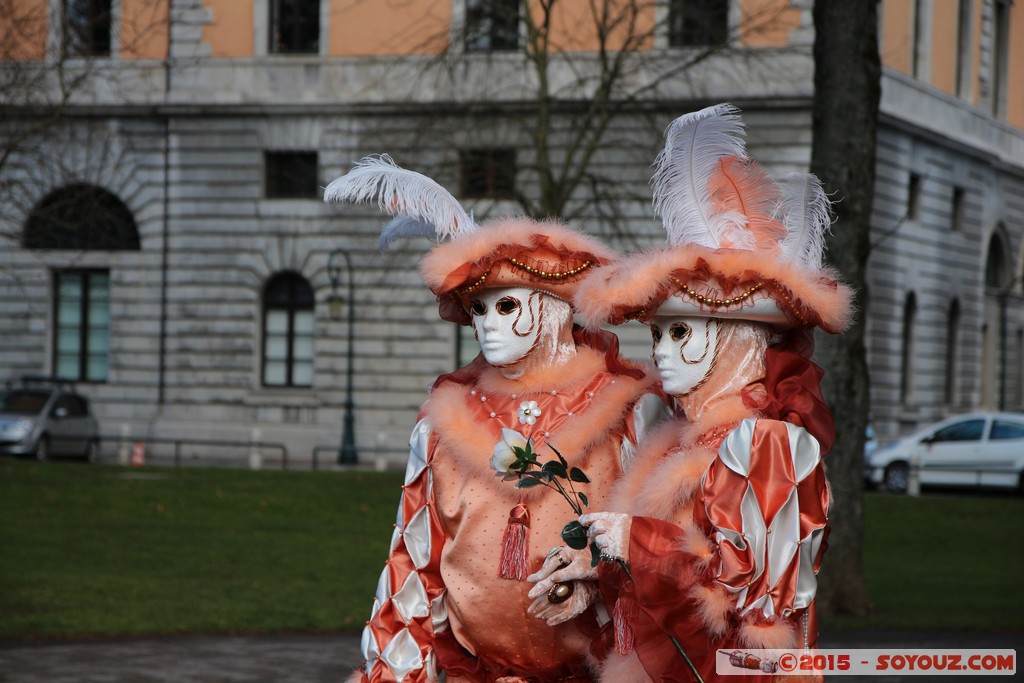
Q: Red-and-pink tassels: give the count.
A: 2